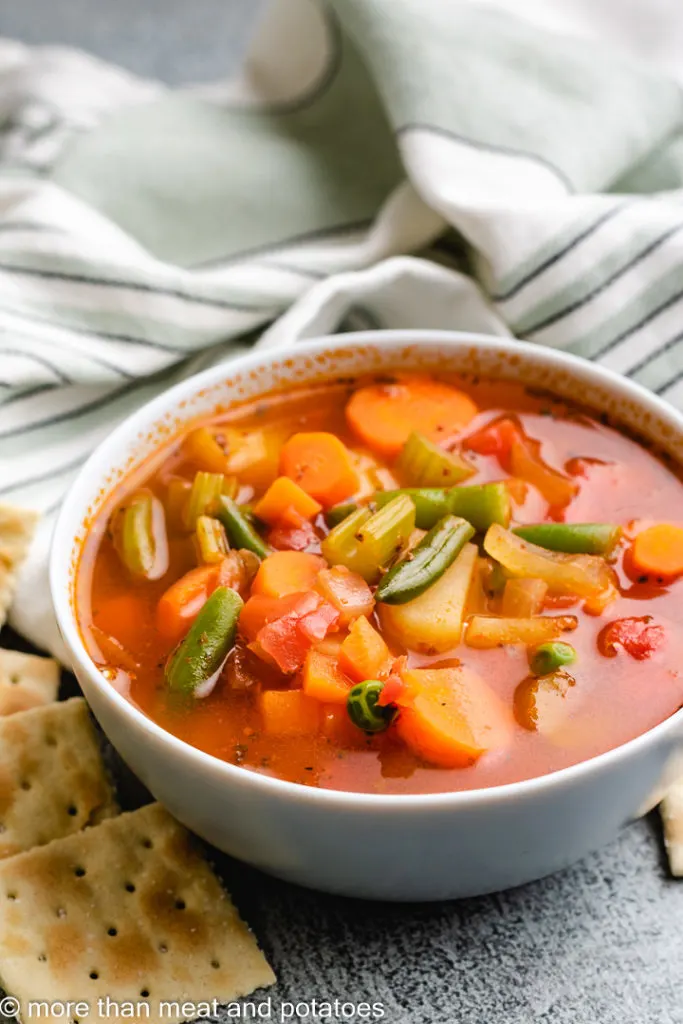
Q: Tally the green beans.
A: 5